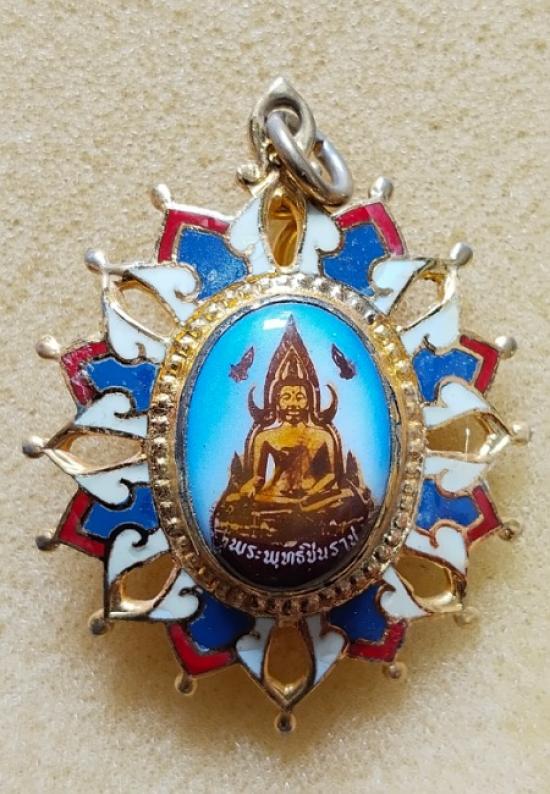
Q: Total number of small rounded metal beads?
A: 15